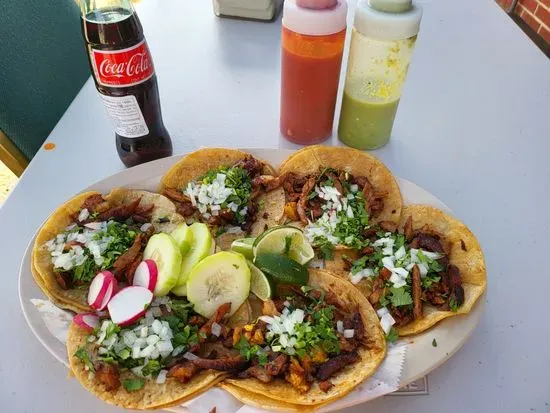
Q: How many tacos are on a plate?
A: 6